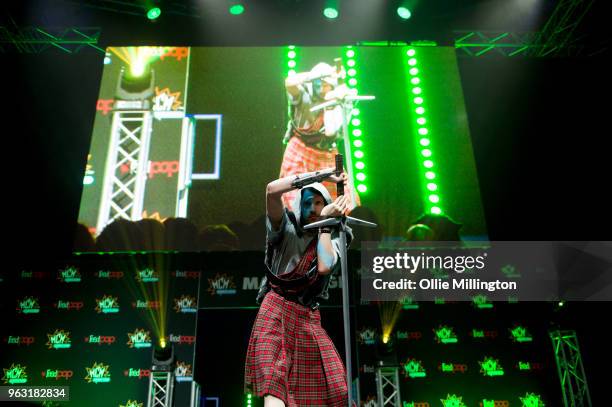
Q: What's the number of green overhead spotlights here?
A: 4